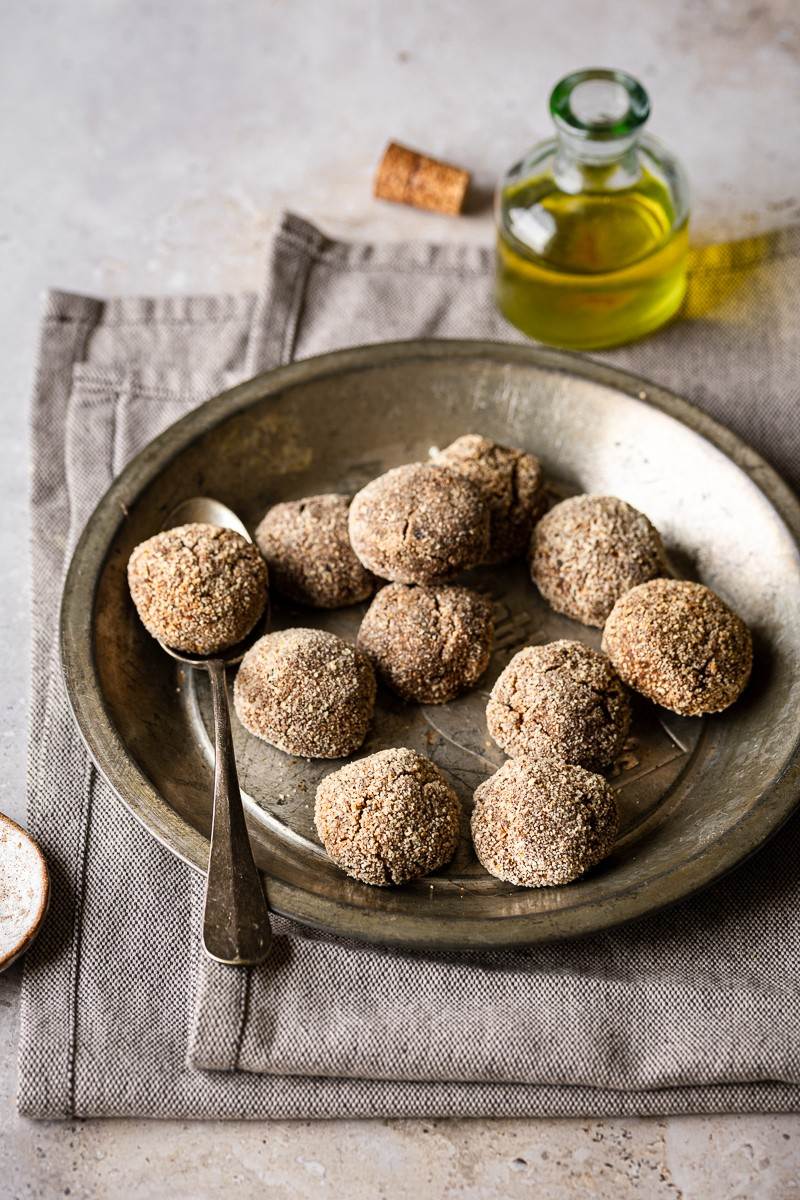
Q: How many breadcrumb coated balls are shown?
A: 11